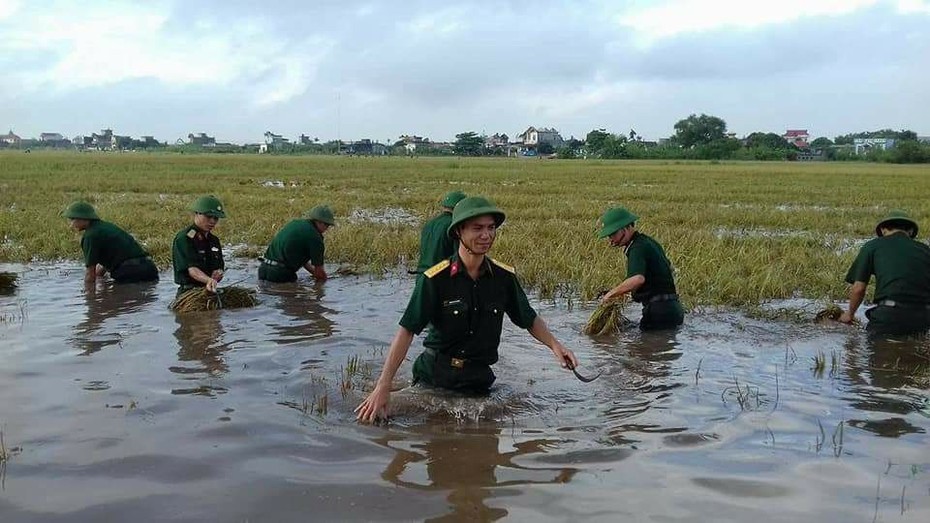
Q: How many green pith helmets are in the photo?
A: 7